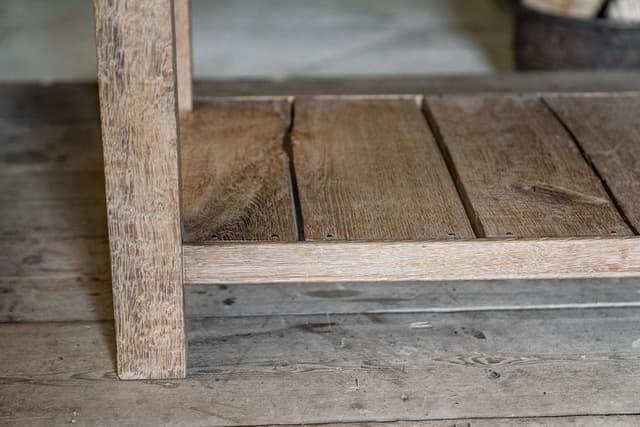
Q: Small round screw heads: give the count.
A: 6